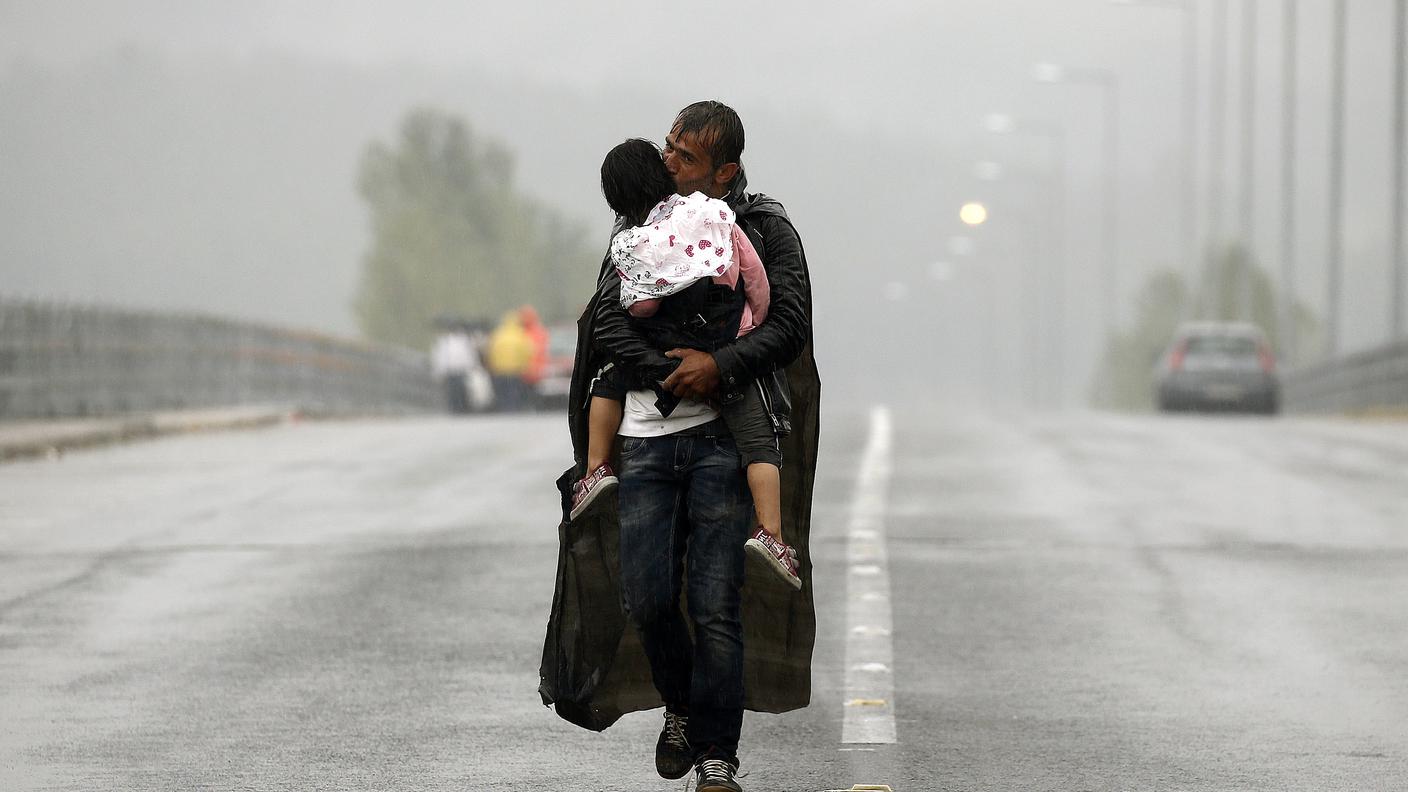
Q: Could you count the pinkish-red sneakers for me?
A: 2